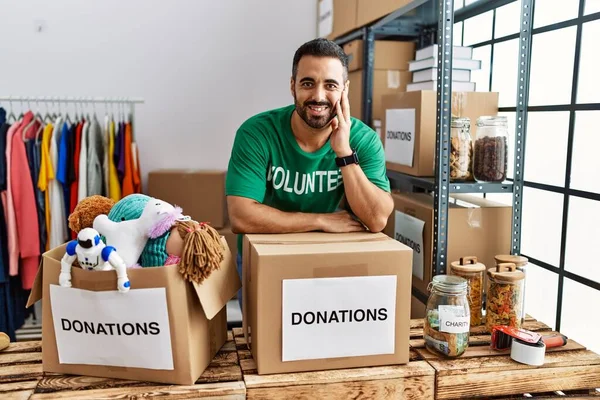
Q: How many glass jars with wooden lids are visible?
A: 3